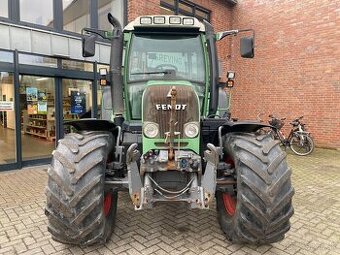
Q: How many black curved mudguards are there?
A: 2